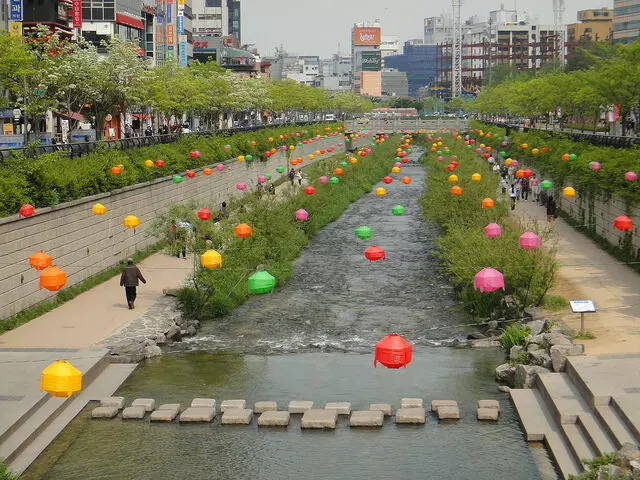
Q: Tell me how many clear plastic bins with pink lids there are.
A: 0